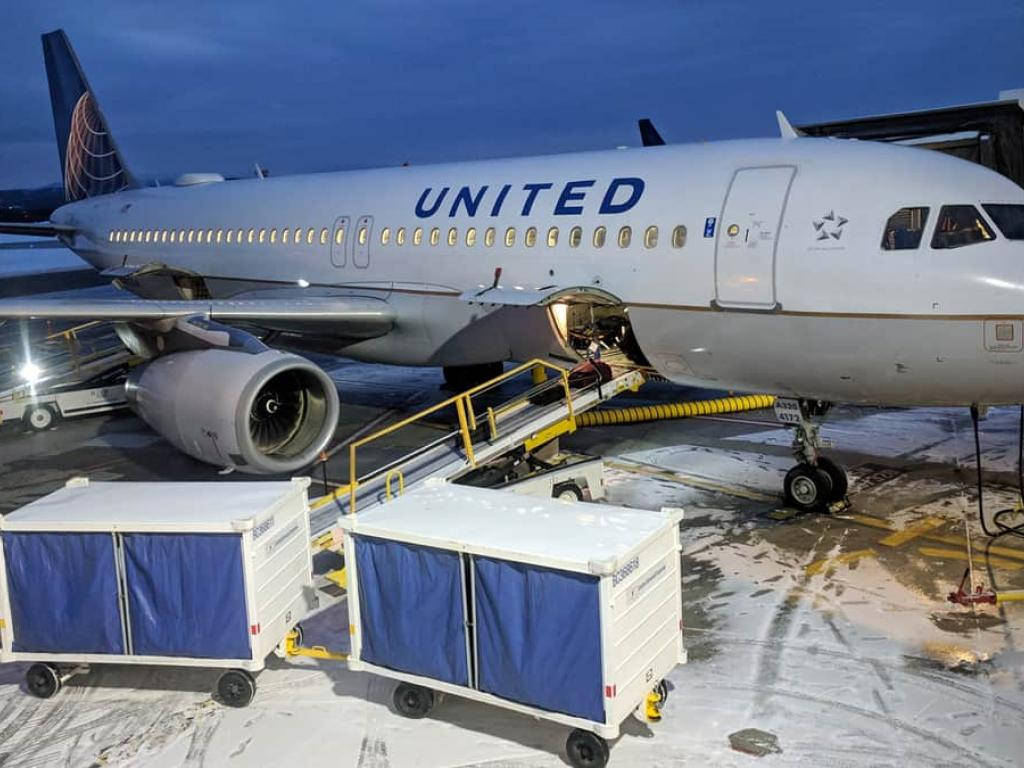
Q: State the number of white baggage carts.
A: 2